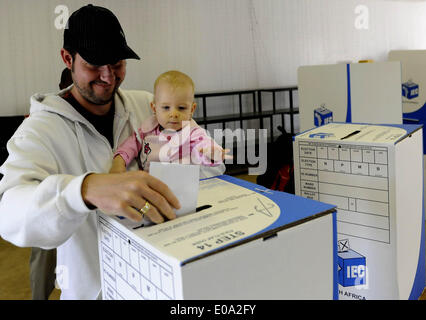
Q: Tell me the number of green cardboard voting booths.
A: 0